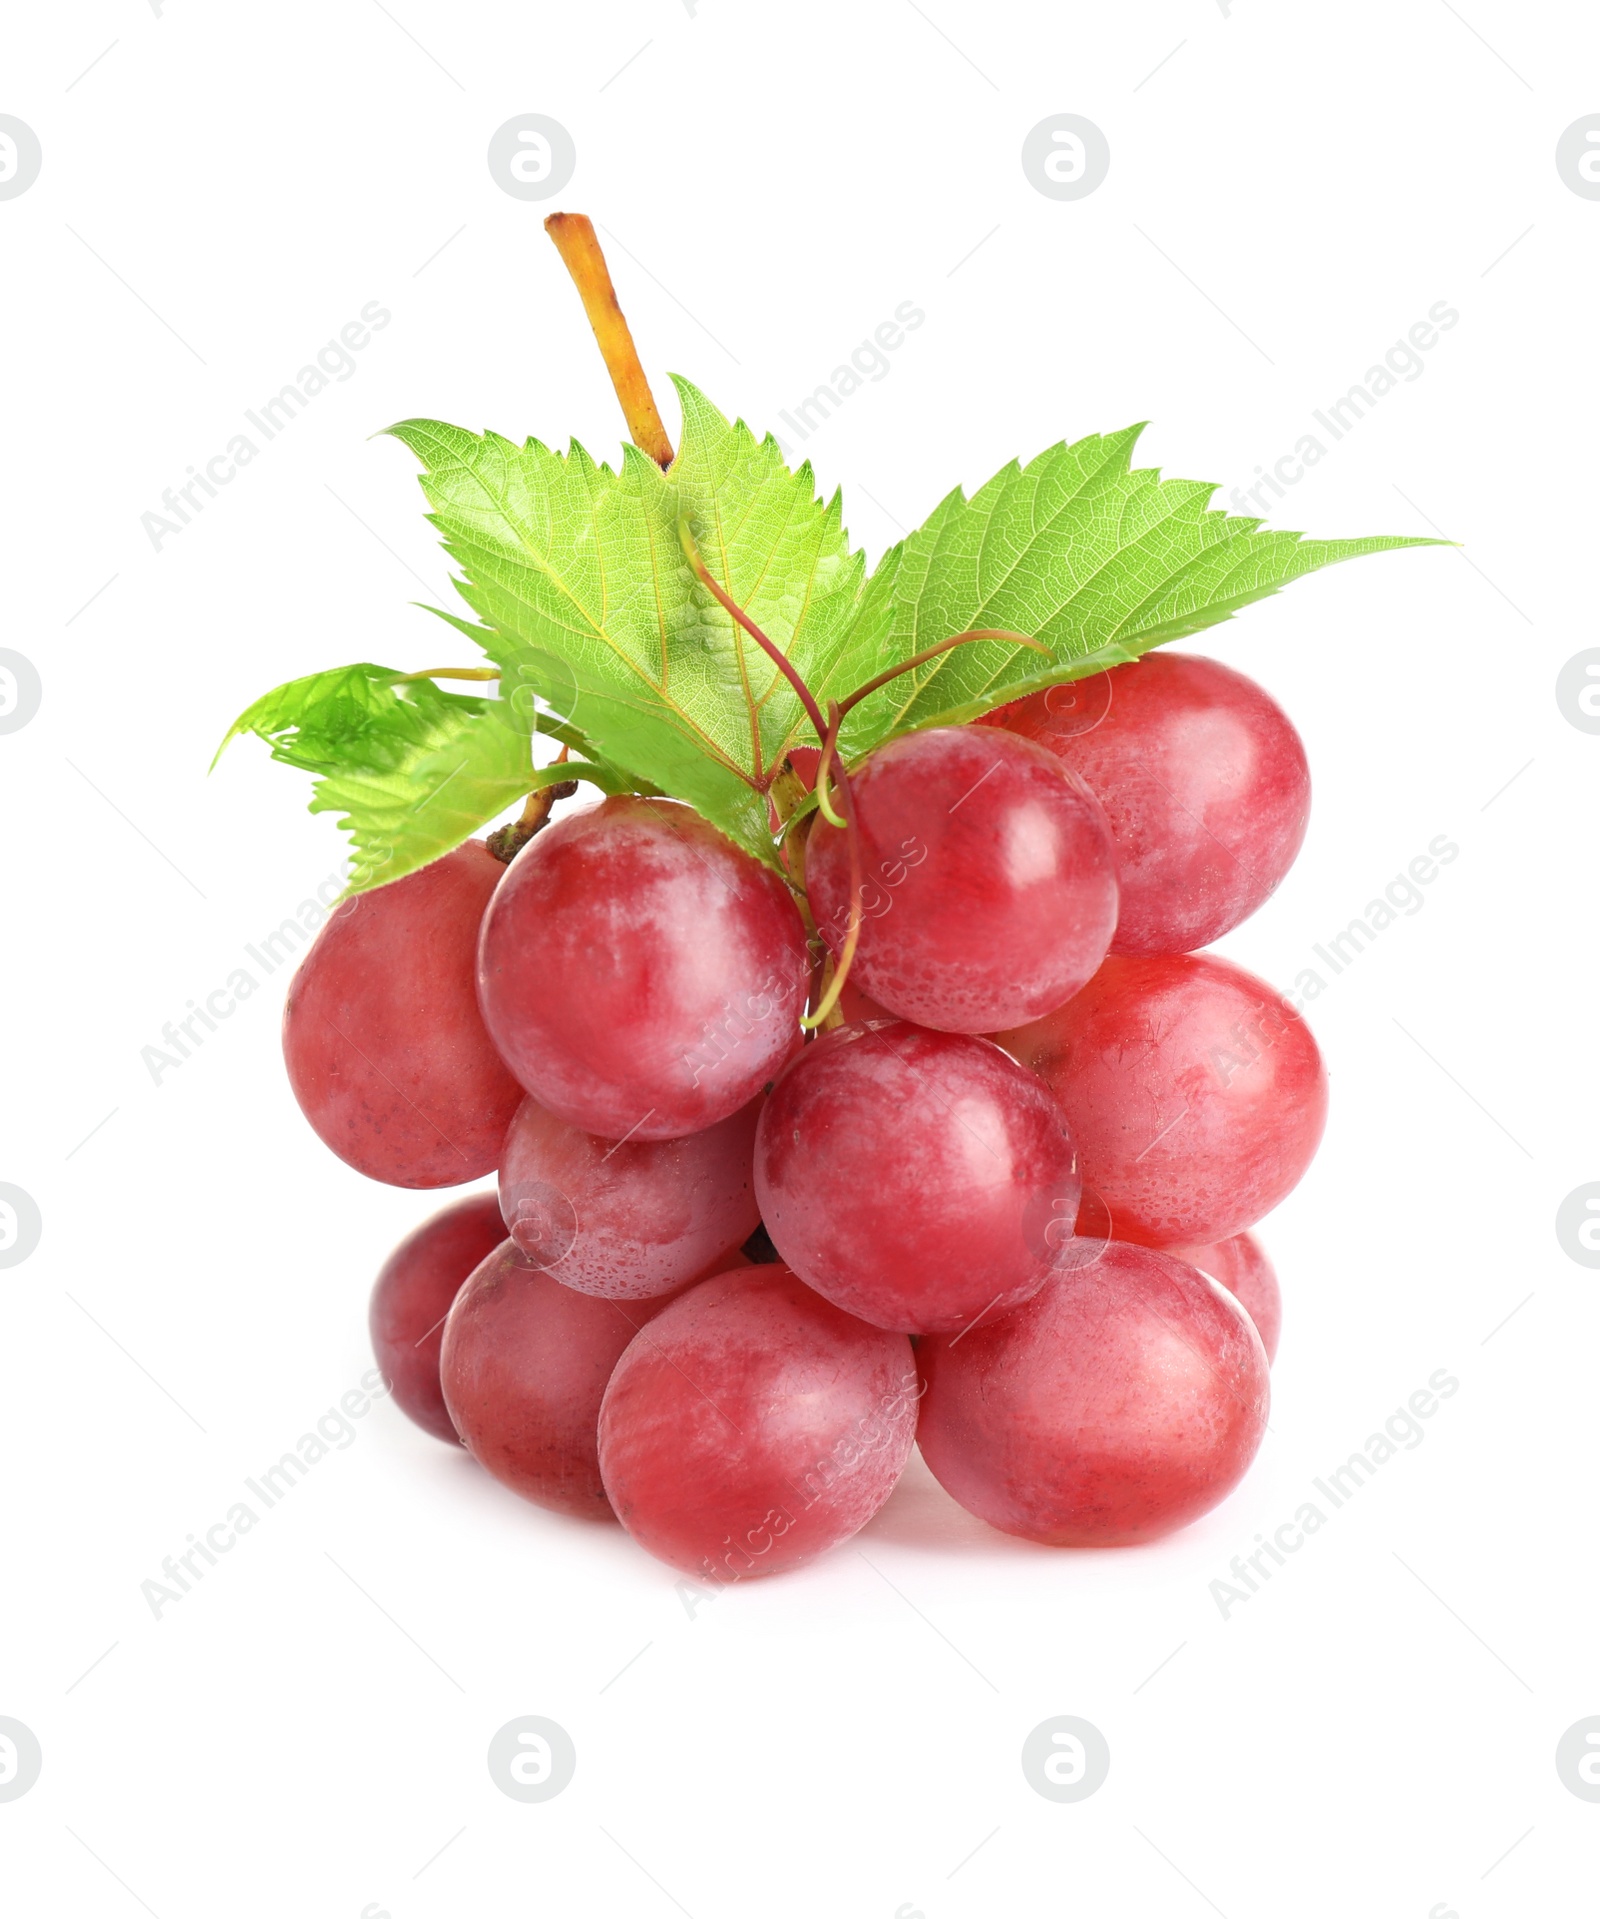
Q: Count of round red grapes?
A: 12